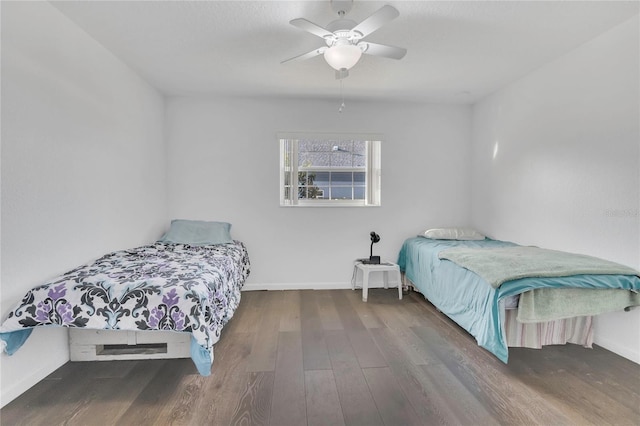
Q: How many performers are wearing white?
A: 0